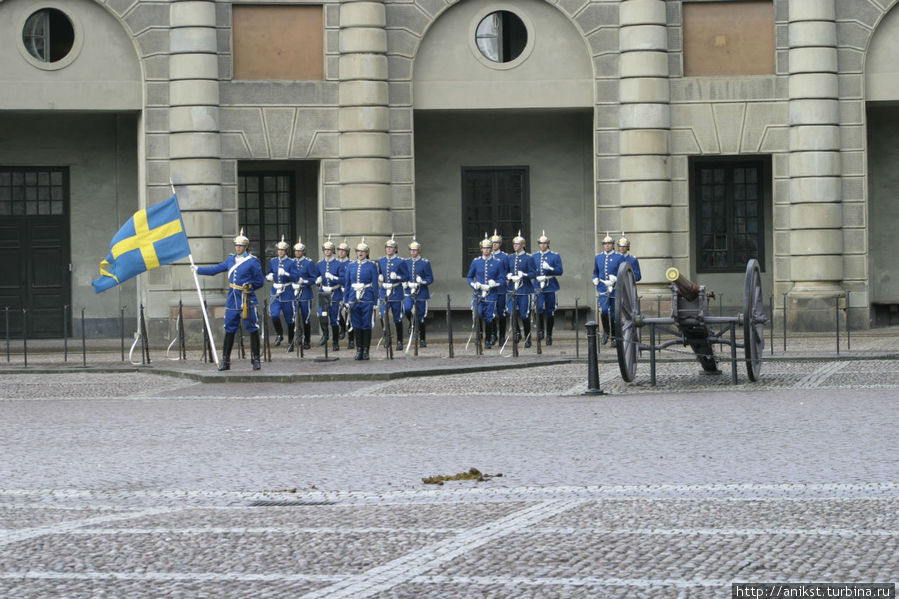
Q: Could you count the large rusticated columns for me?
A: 4